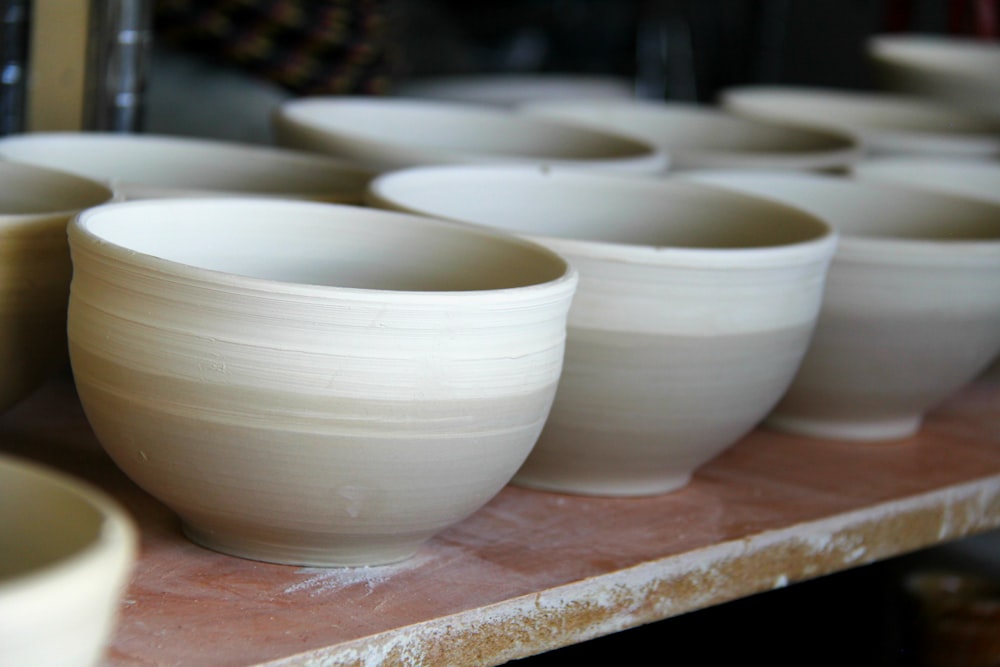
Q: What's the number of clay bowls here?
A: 12